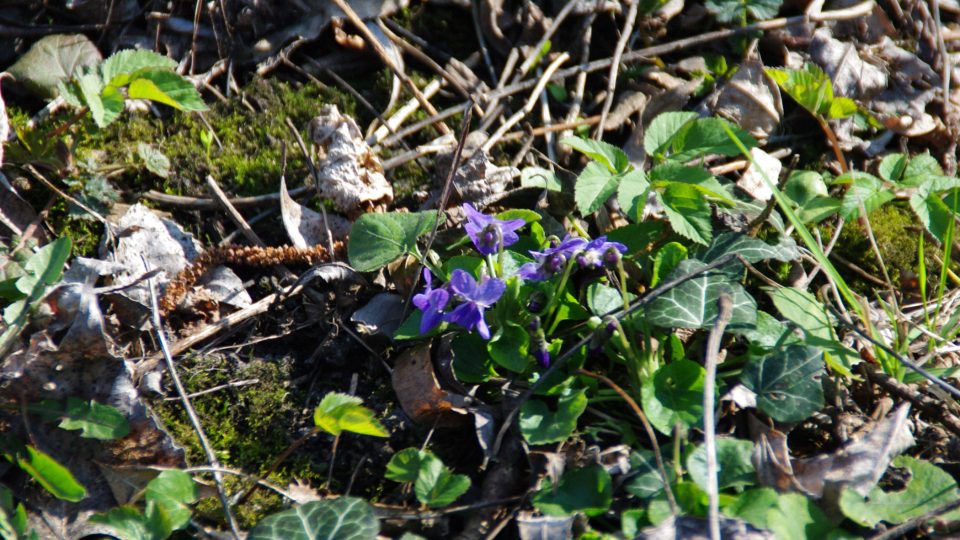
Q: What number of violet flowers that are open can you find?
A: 5